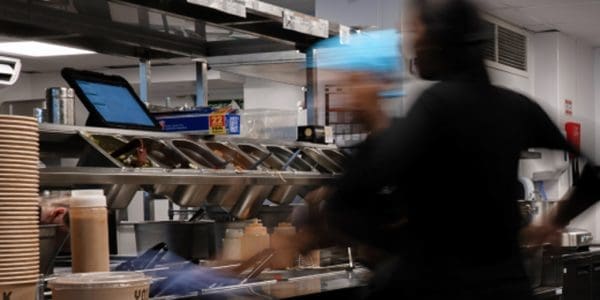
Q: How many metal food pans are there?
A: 8